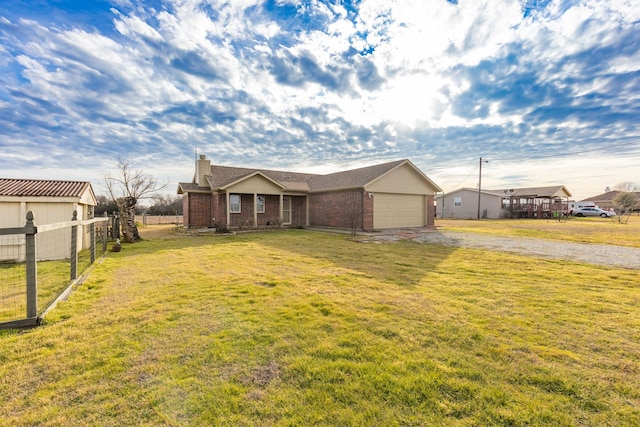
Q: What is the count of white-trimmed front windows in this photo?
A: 2